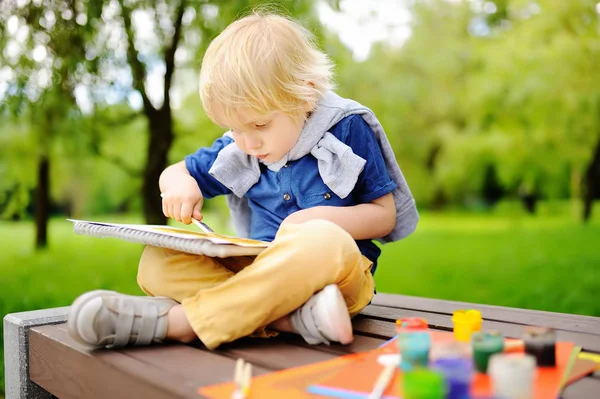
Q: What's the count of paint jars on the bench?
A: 9